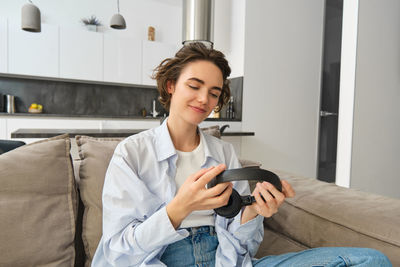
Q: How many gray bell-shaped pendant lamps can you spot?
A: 2